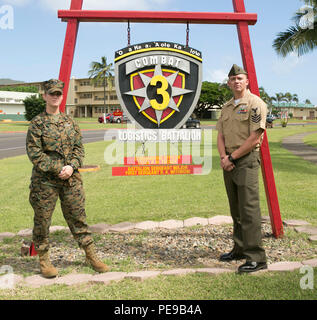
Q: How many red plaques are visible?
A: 2